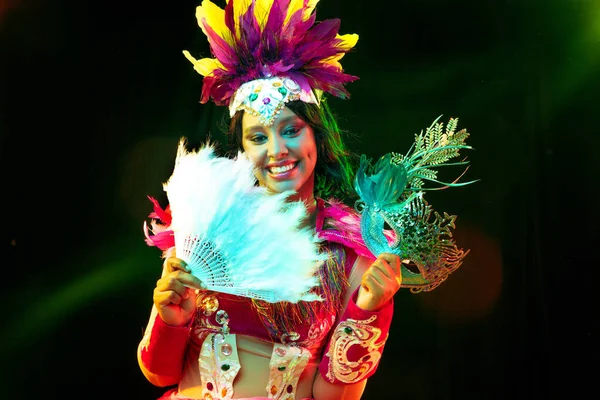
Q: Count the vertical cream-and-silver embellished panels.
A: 2